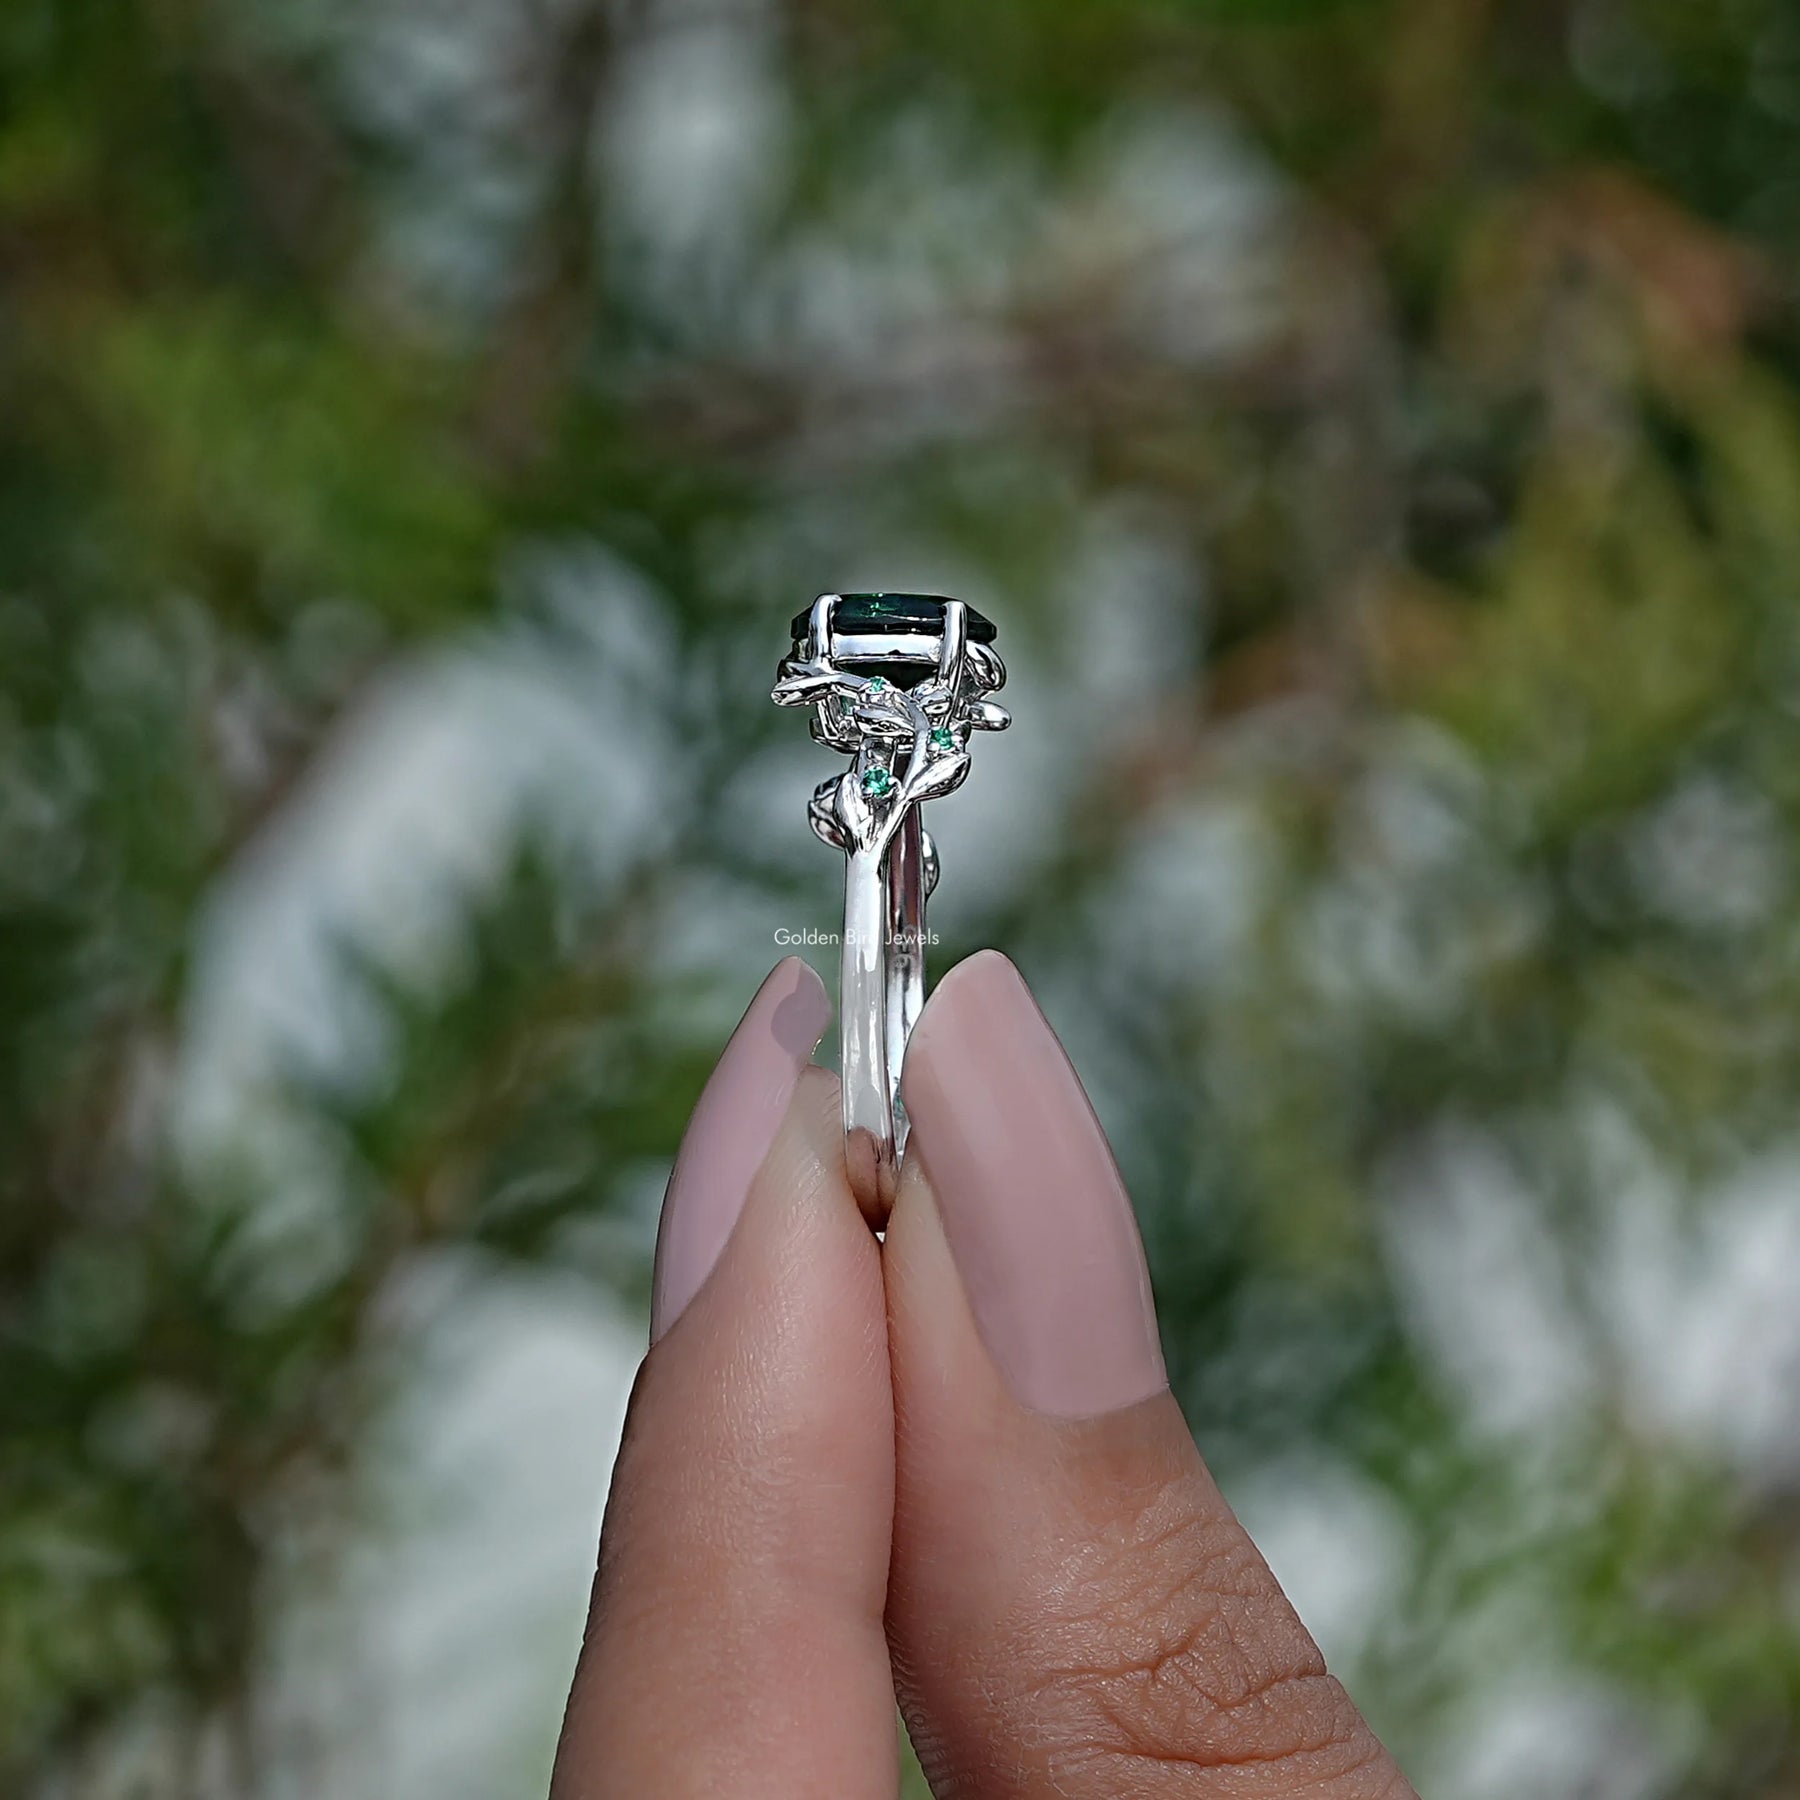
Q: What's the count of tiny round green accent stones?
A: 3